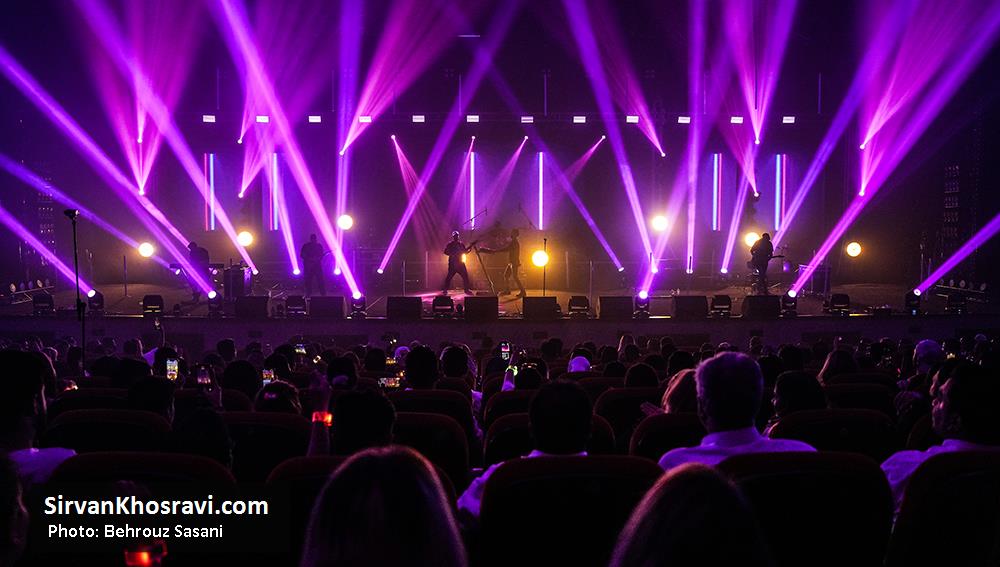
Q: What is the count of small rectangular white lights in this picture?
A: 12